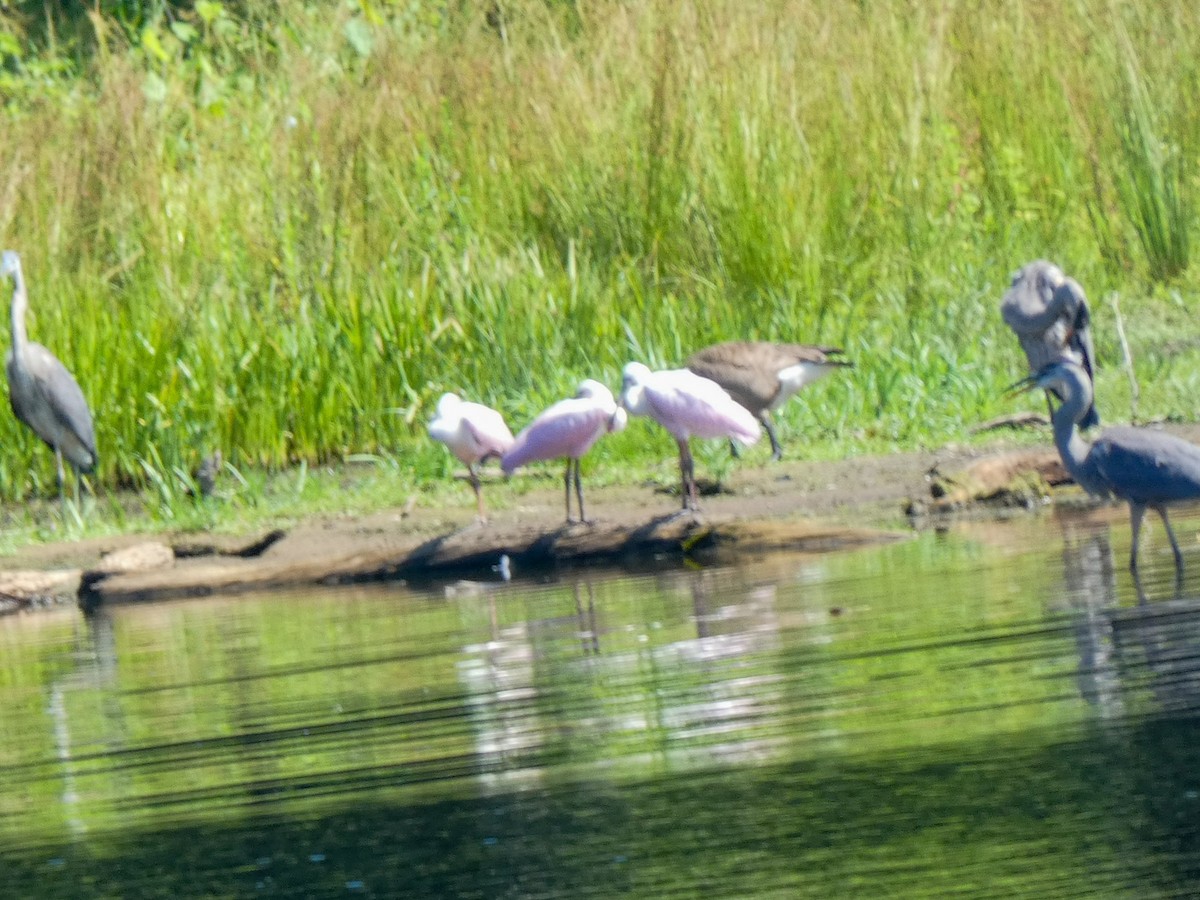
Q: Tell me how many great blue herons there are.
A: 3